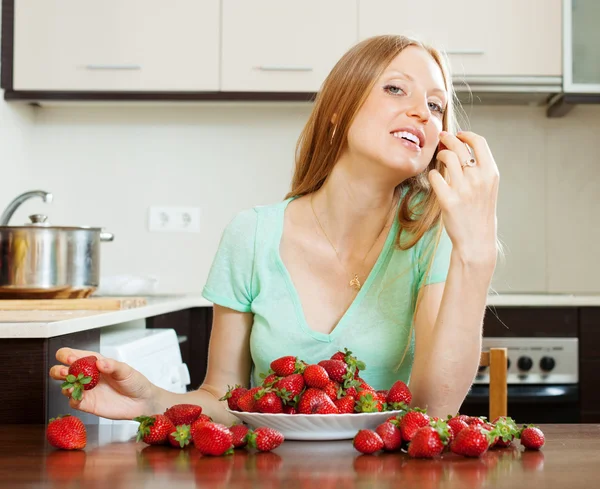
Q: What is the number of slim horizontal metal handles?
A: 3